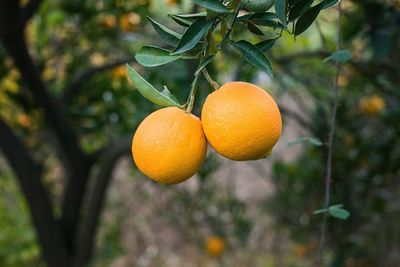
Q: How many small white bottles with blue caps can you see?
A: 0